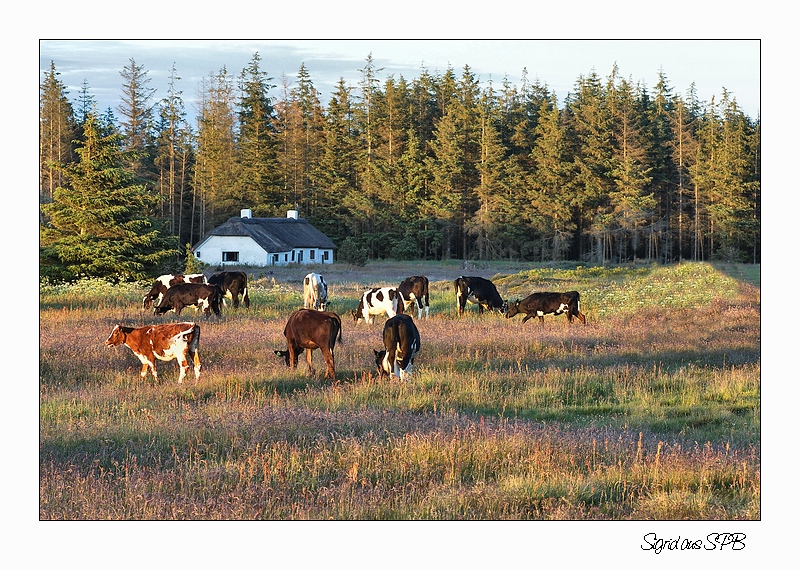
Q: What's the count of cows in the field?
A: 11